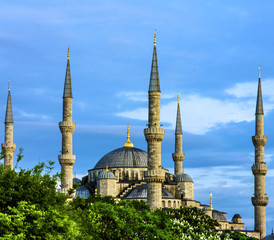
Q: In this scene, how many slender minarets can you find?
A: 5